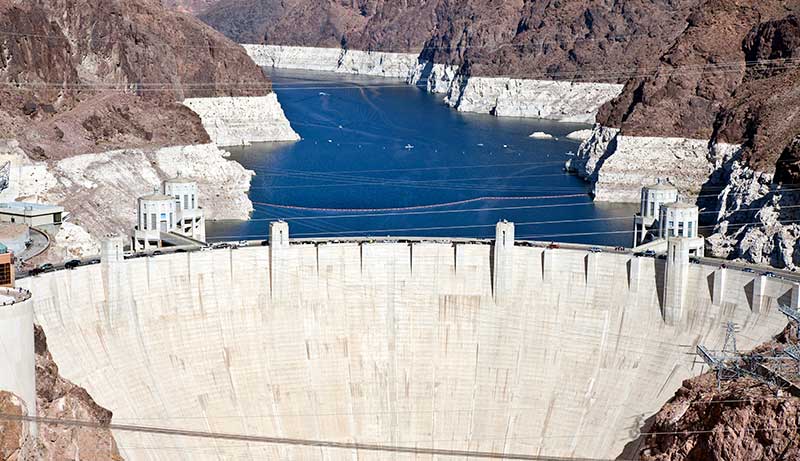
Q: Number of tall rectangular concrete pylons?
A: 4